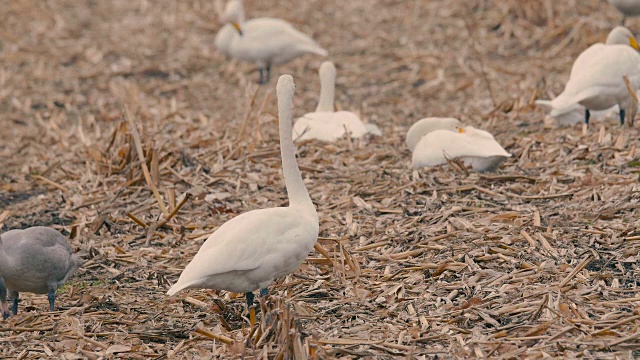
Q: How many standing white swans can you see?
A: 3